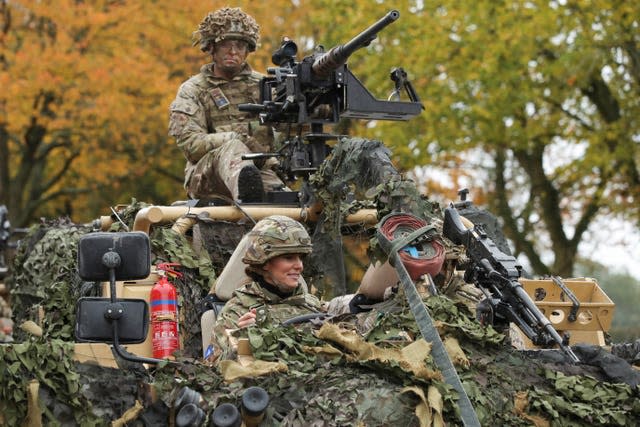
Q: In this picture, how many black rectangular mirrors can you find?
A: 2